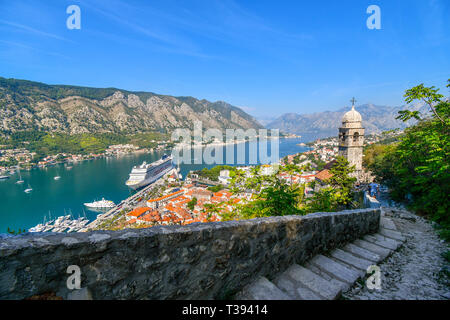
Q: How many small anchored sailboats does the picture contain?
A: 3